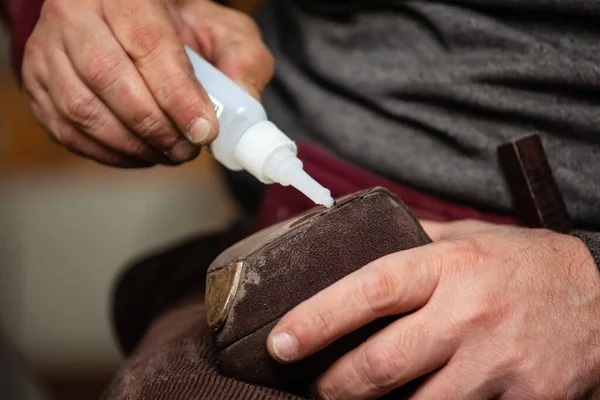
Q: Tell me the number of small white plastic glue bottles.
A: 1